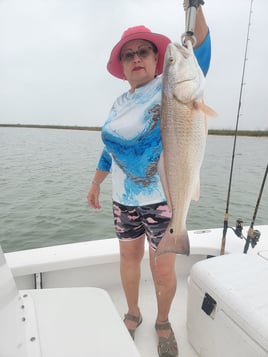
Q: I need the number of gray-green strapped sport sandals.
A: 2